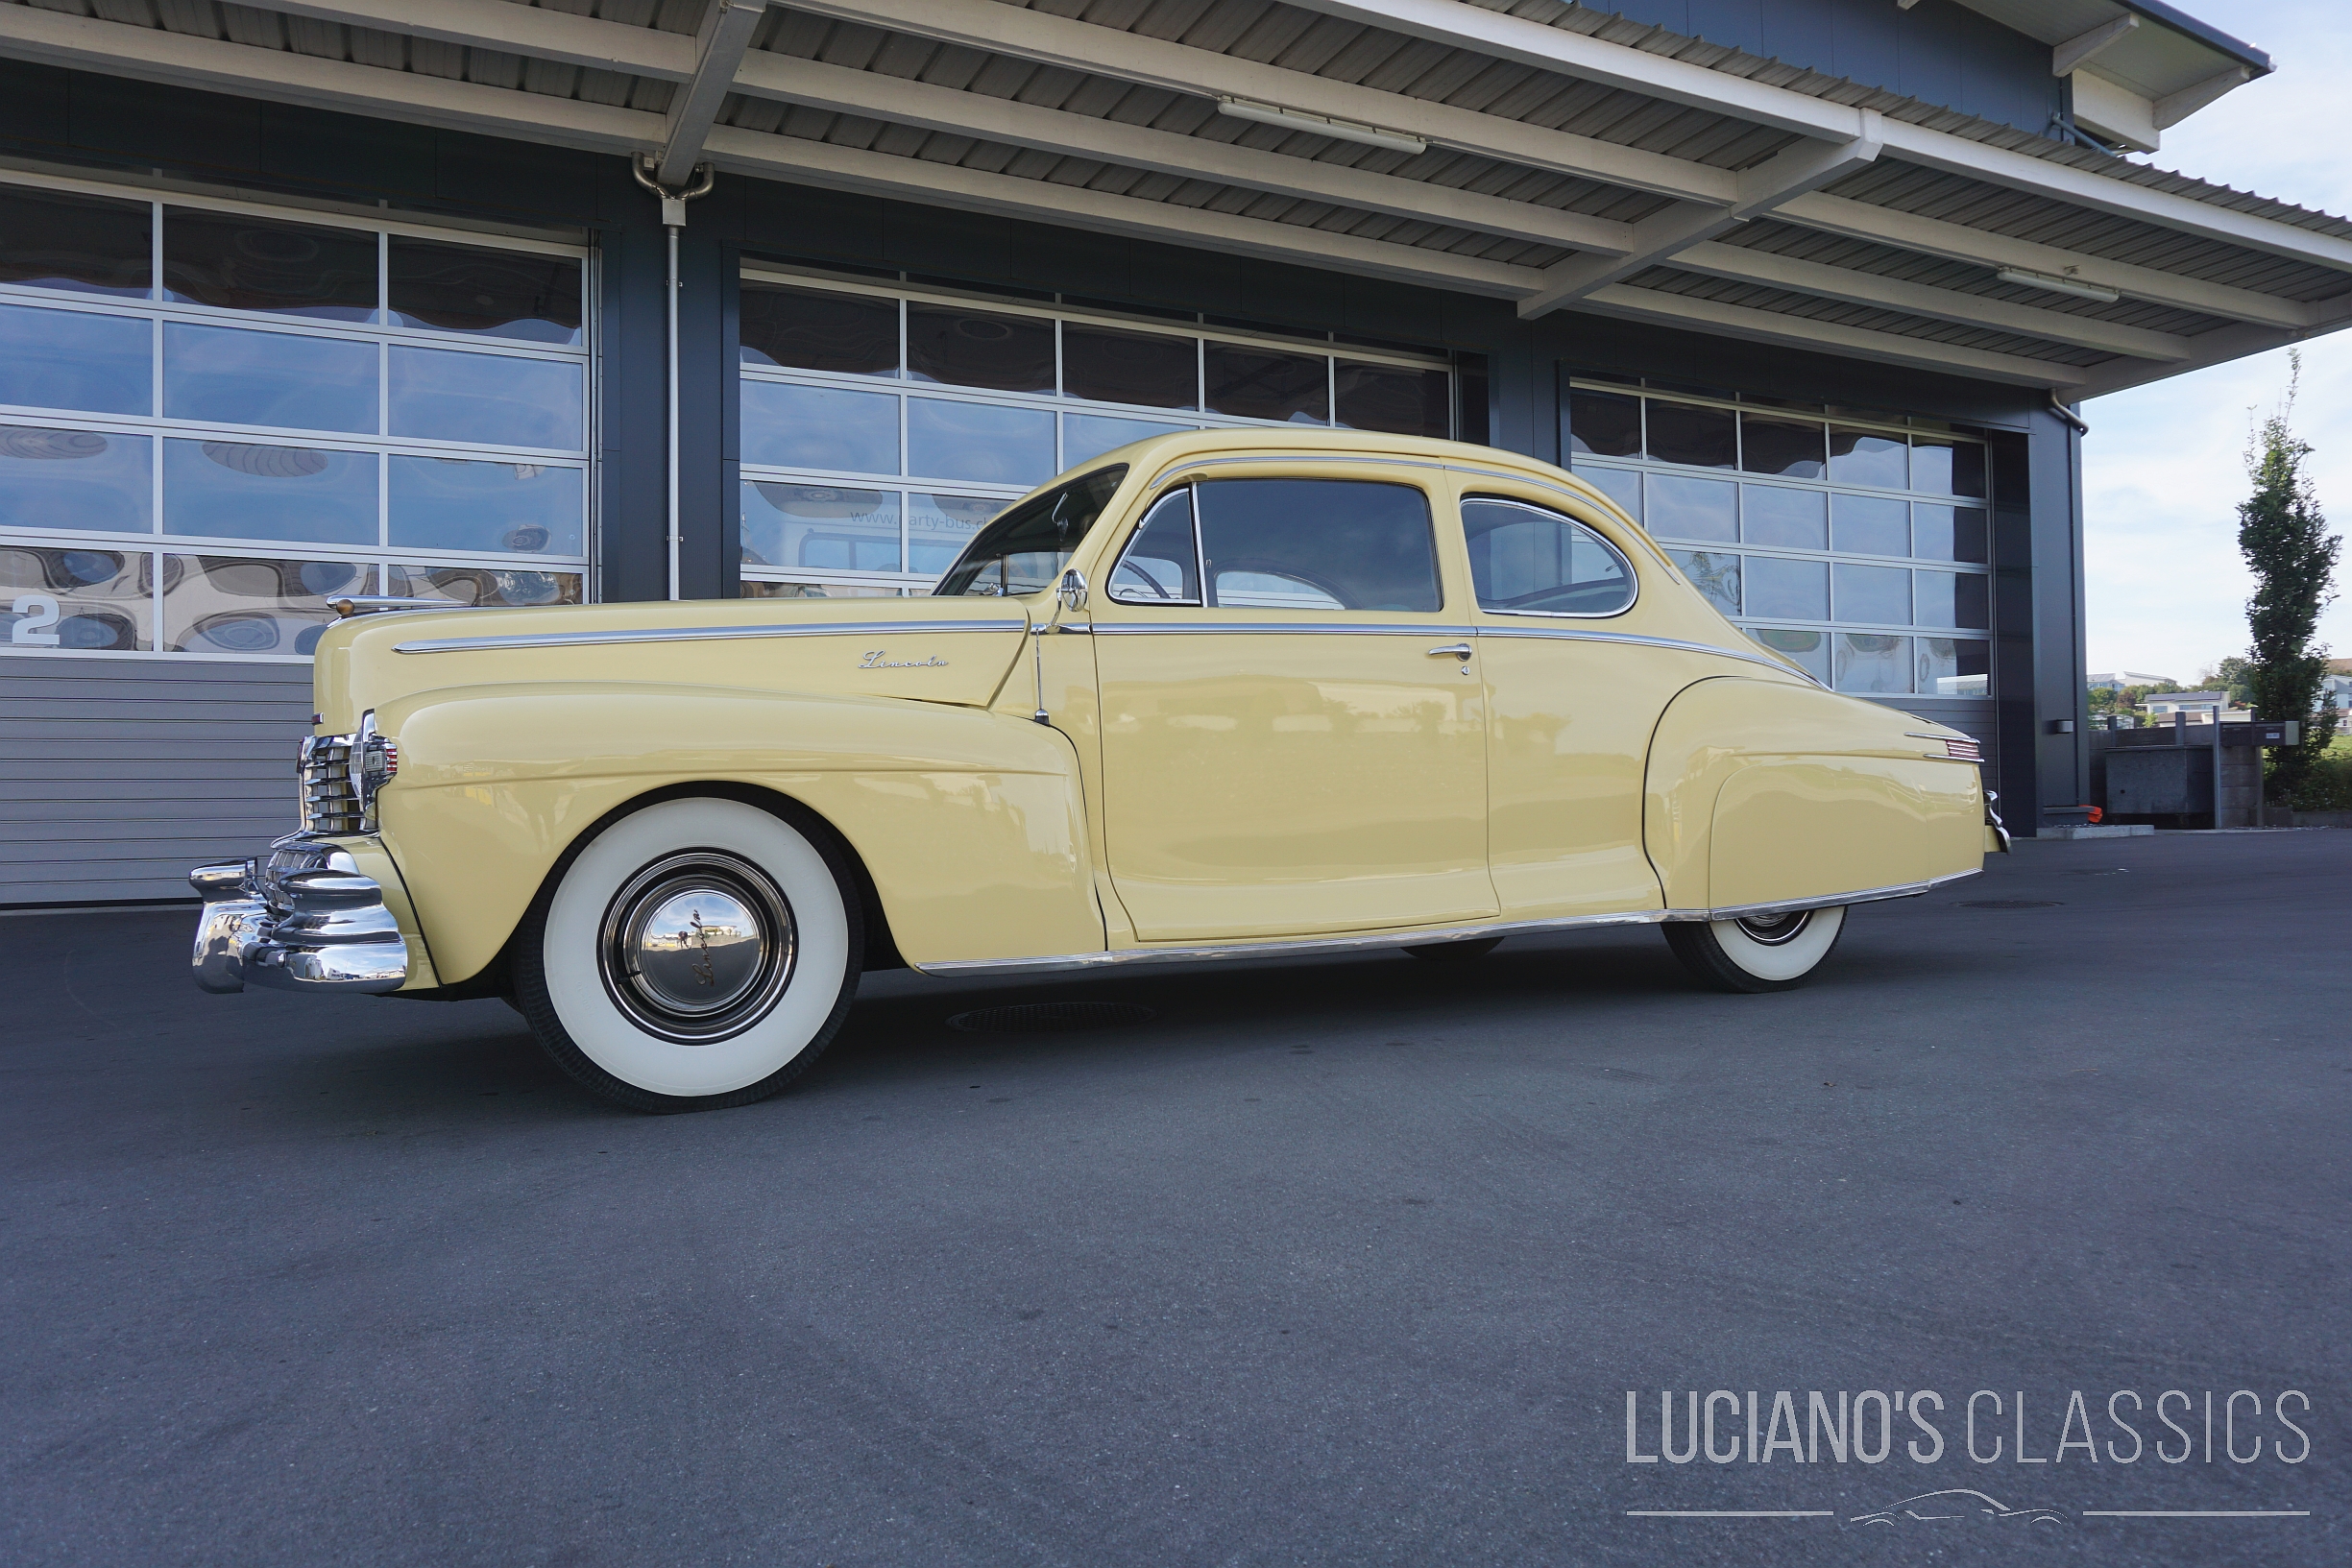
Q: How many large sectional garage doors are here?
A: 3